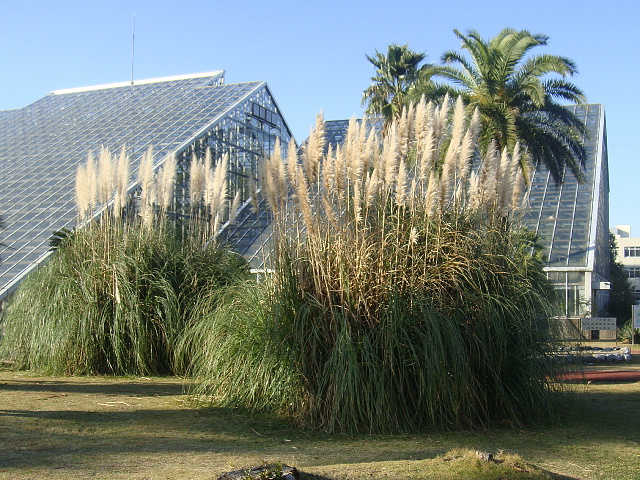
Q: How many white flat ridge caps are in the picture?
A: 1